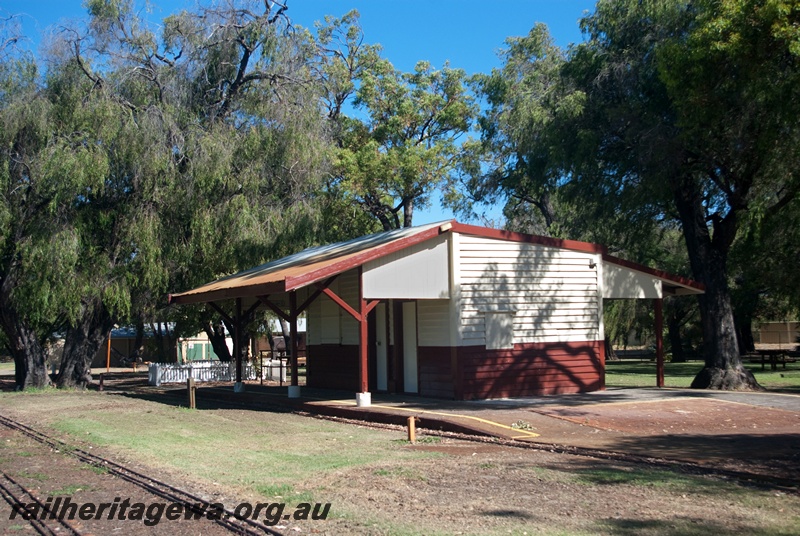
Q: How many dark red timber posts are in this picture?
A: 4